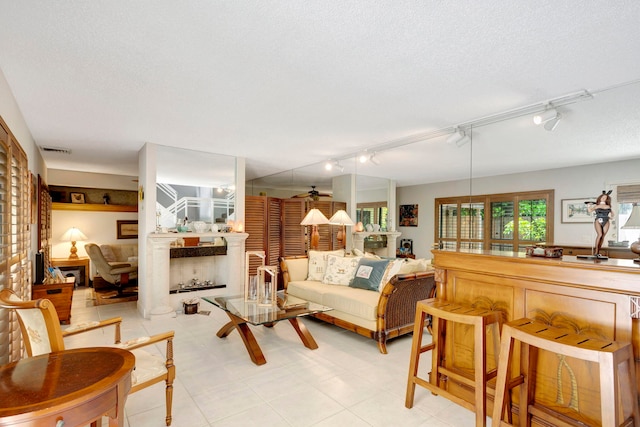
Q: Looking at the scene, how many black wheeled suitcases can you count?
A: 0